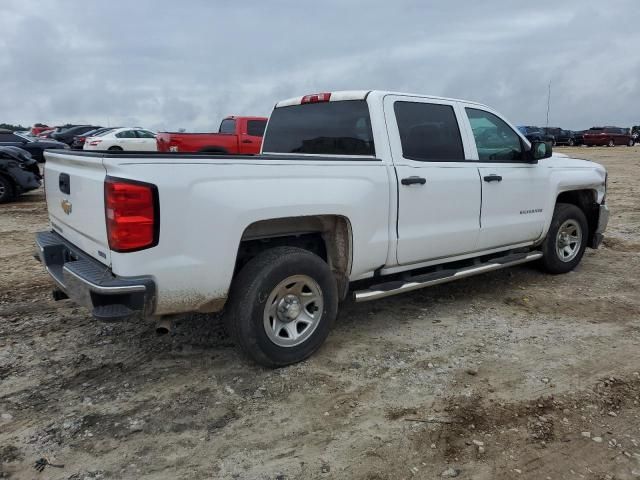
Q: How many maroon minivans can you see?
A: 1